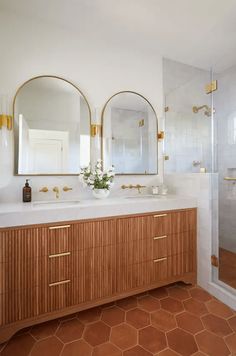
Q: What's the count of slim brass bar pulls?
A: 6